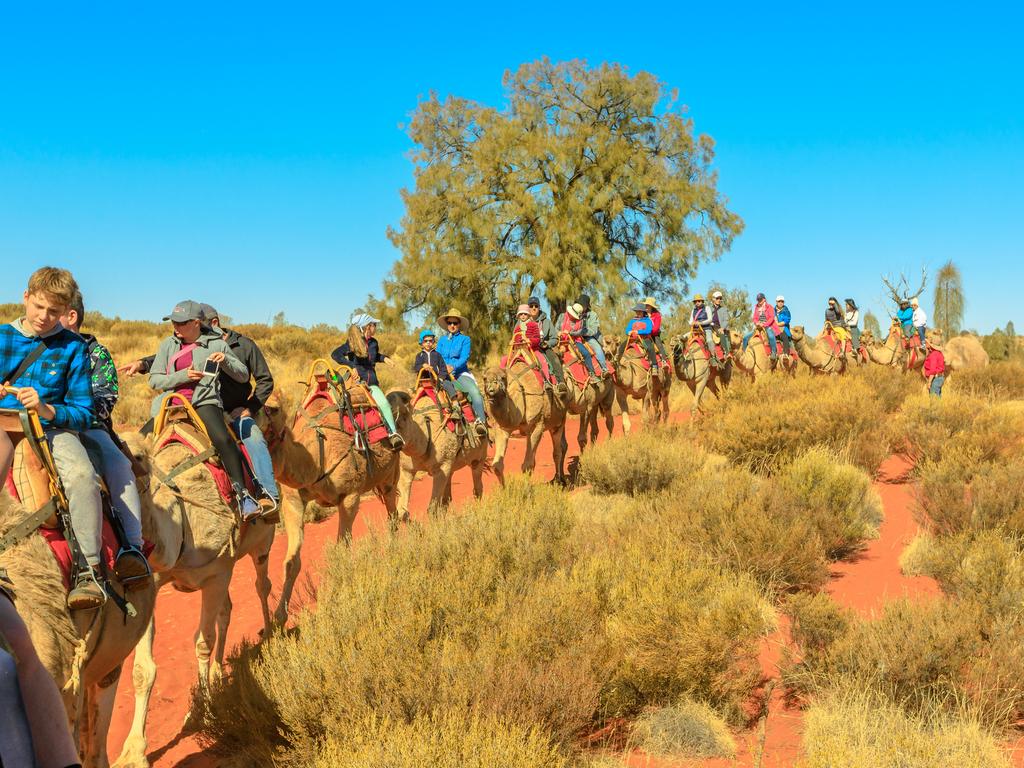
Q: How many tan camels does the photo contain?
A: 12